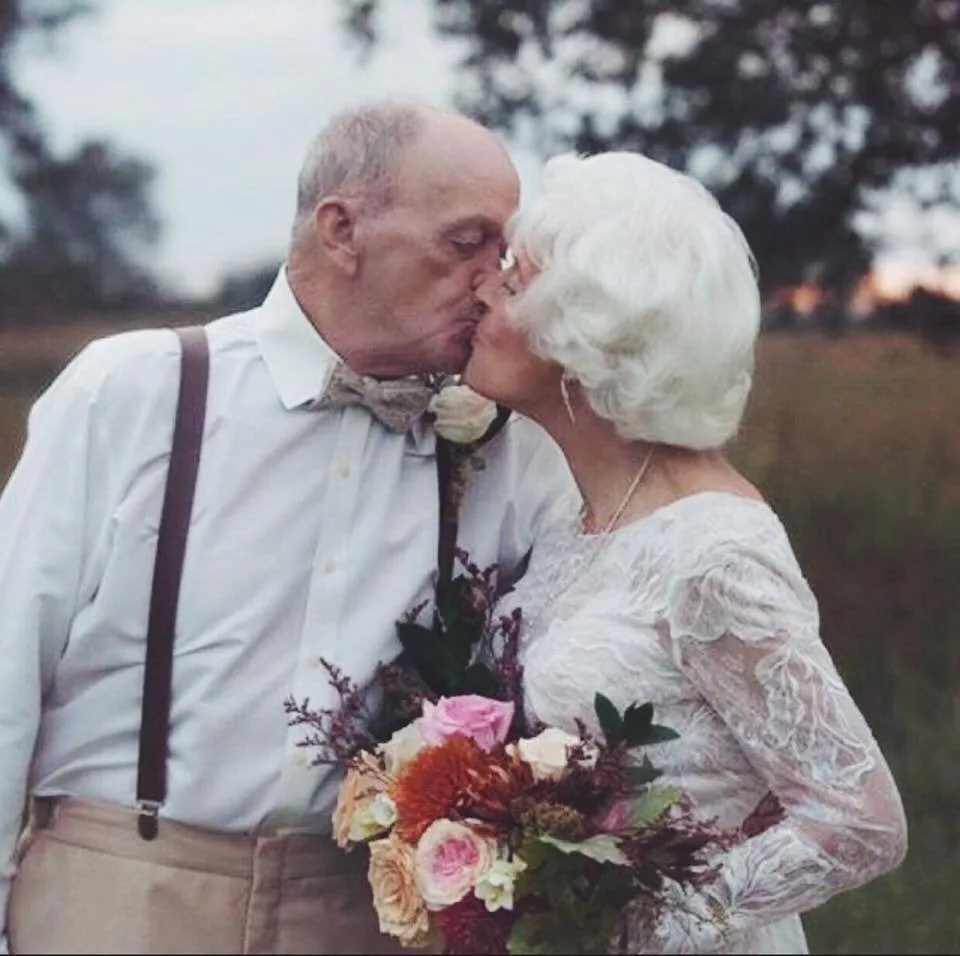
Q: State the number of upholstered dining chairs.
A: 0